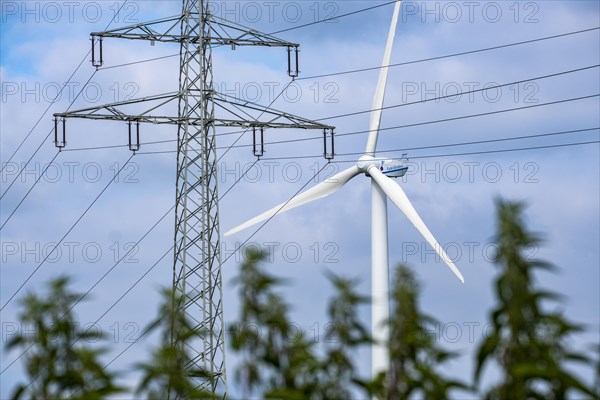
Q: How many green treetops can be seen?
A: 6